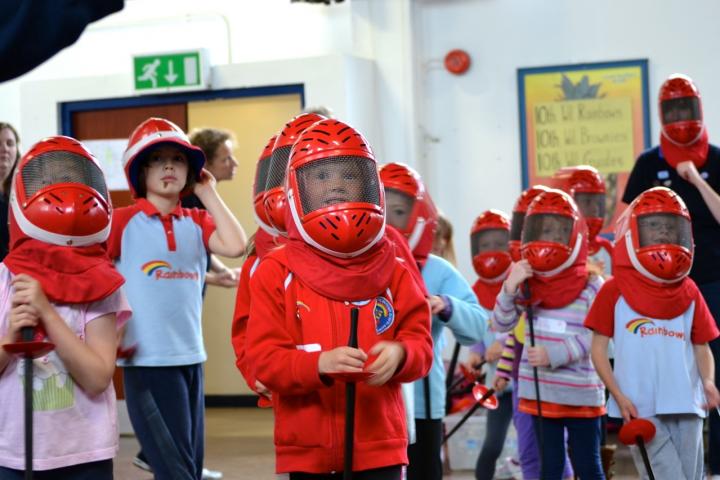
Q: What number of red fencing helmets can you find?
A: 12